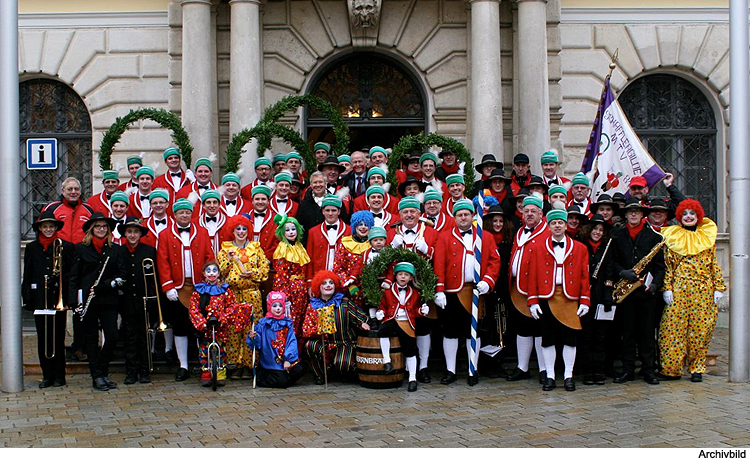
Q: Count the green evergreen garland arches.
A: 5